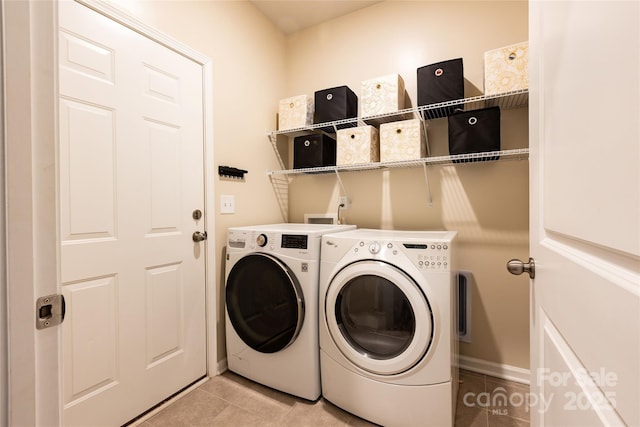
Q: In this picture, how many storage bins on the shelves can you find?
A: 9